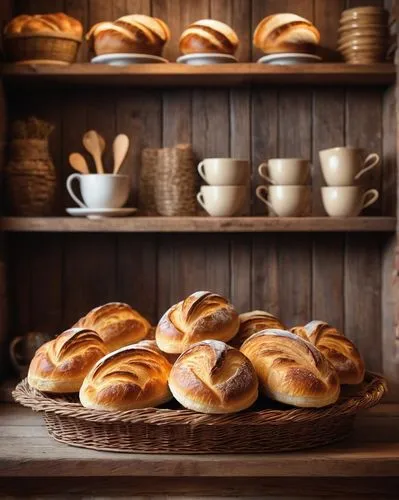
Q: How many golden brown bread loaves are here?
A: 12